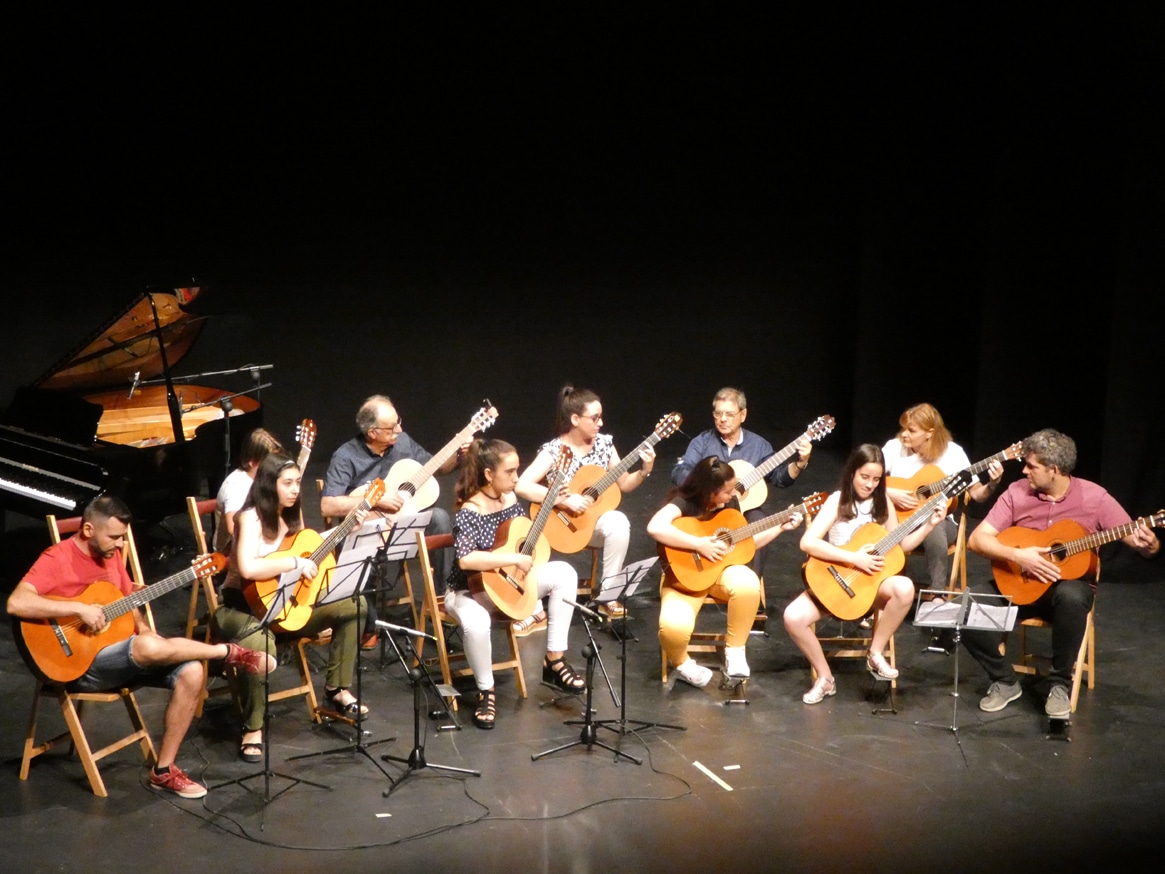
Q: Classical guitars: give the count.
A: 11